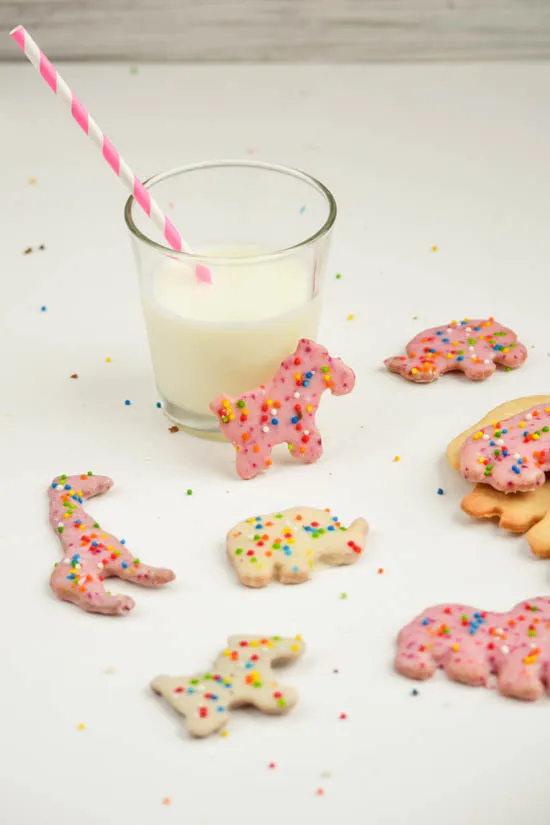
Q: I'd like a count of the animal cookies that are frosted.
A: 7